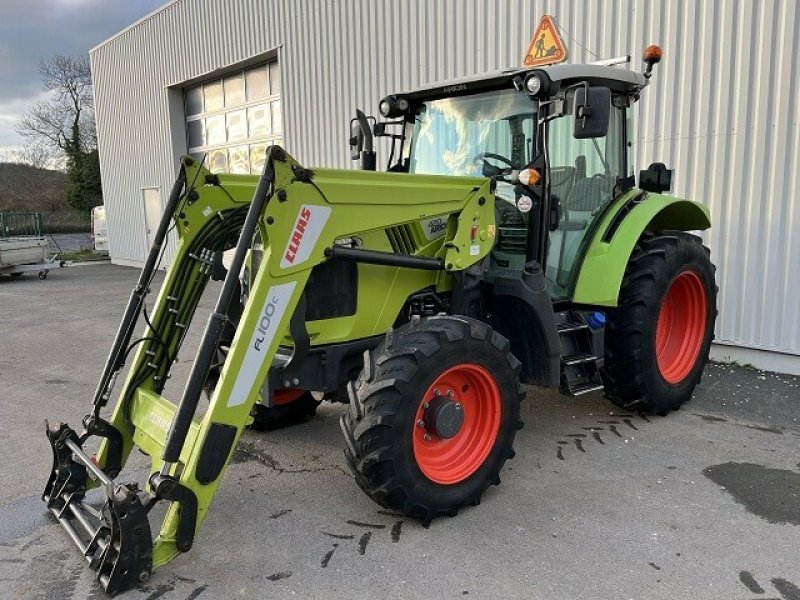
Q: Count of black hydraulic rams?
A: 3